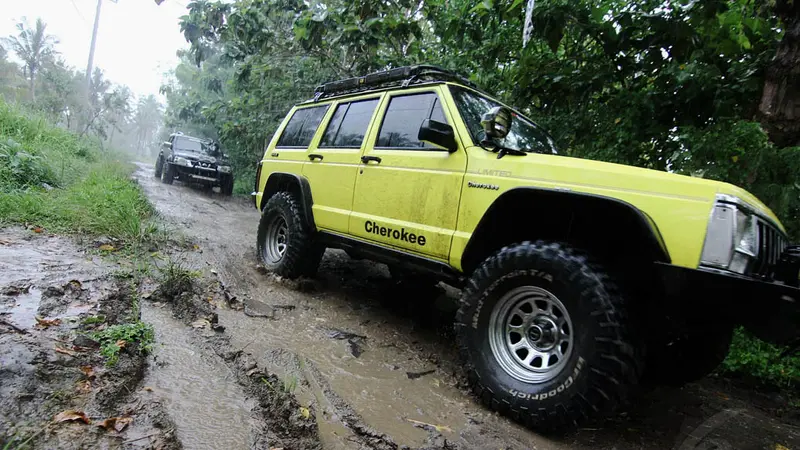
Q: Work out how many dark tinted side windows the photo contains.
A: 3